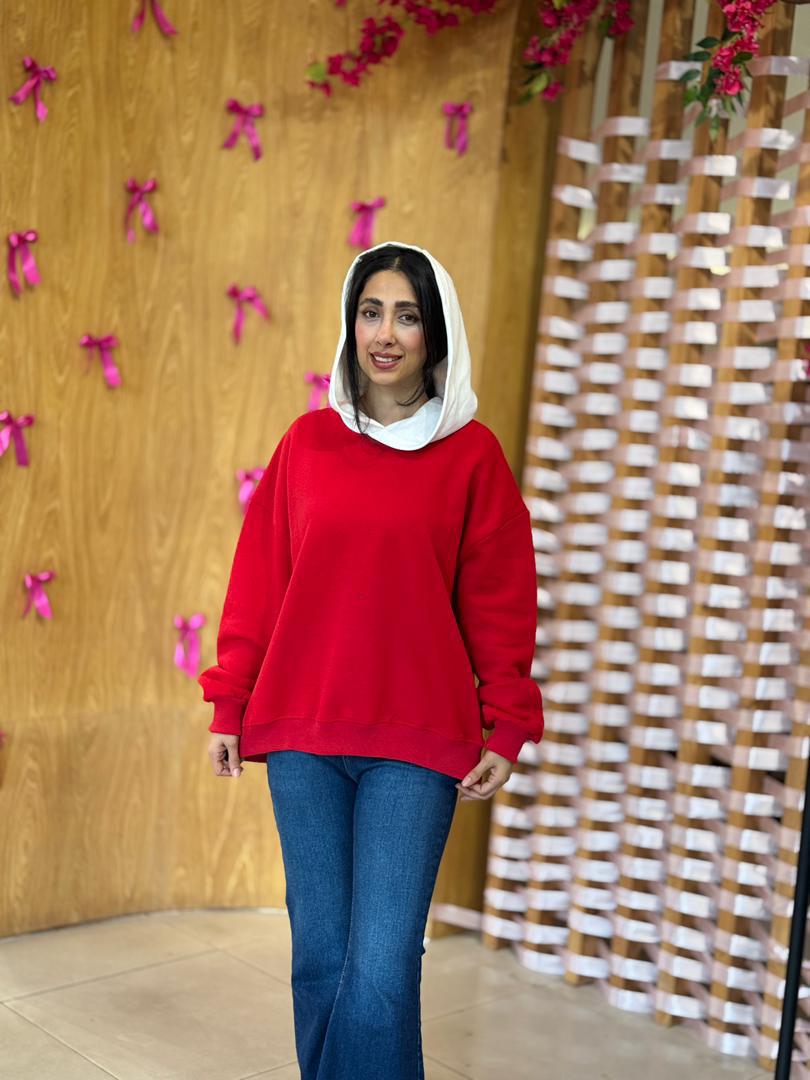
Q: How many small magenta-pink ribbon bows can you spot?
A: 14